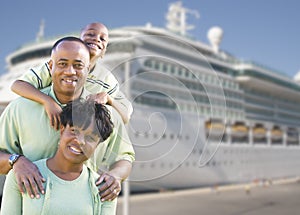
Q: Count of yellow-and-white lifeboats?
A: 4